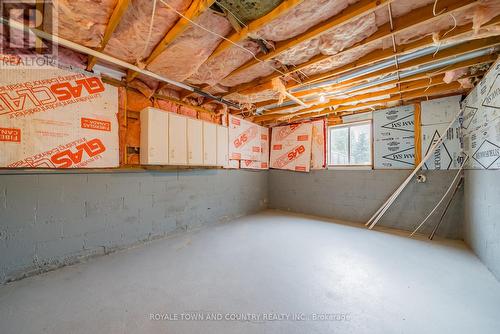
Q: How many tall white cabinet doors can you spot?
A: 5